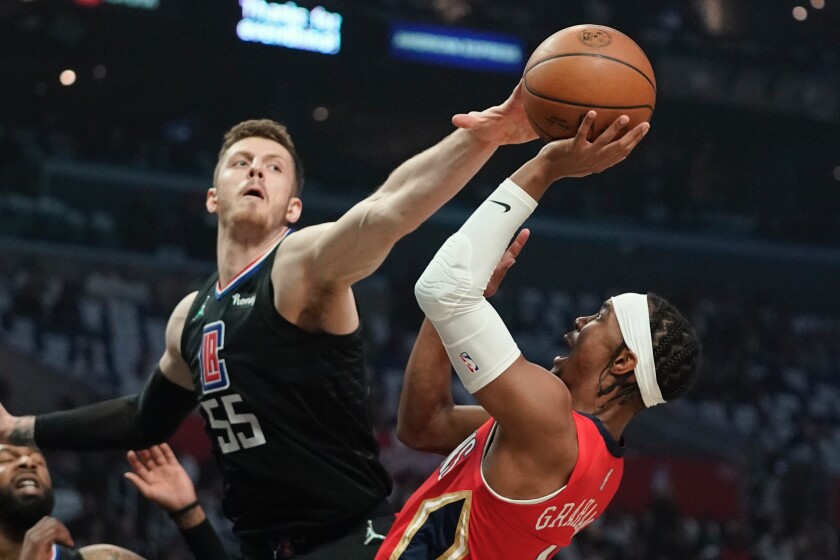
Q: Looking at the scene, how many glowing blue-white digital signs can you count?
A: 2